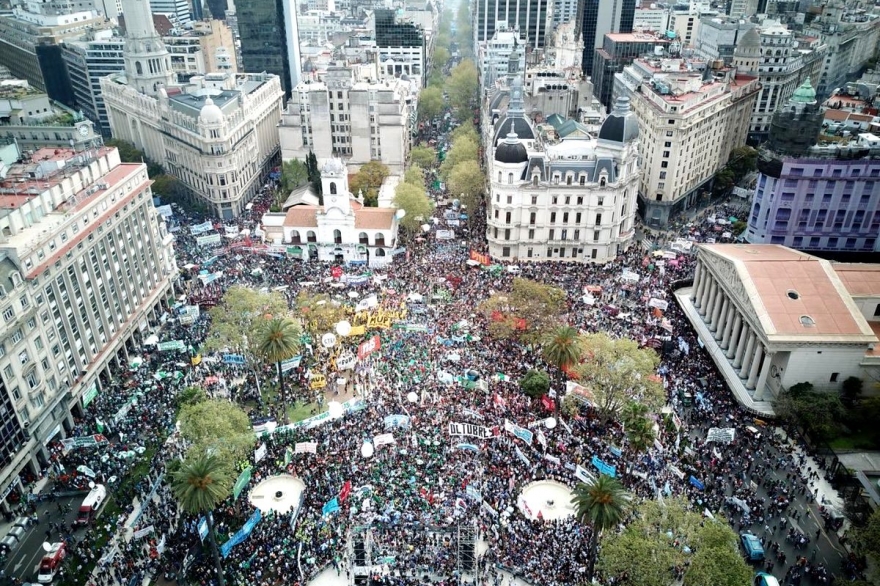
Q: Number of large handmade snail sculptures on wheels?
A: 0